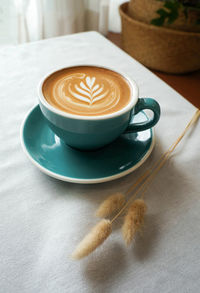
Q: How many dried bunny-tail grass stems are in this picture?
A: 3